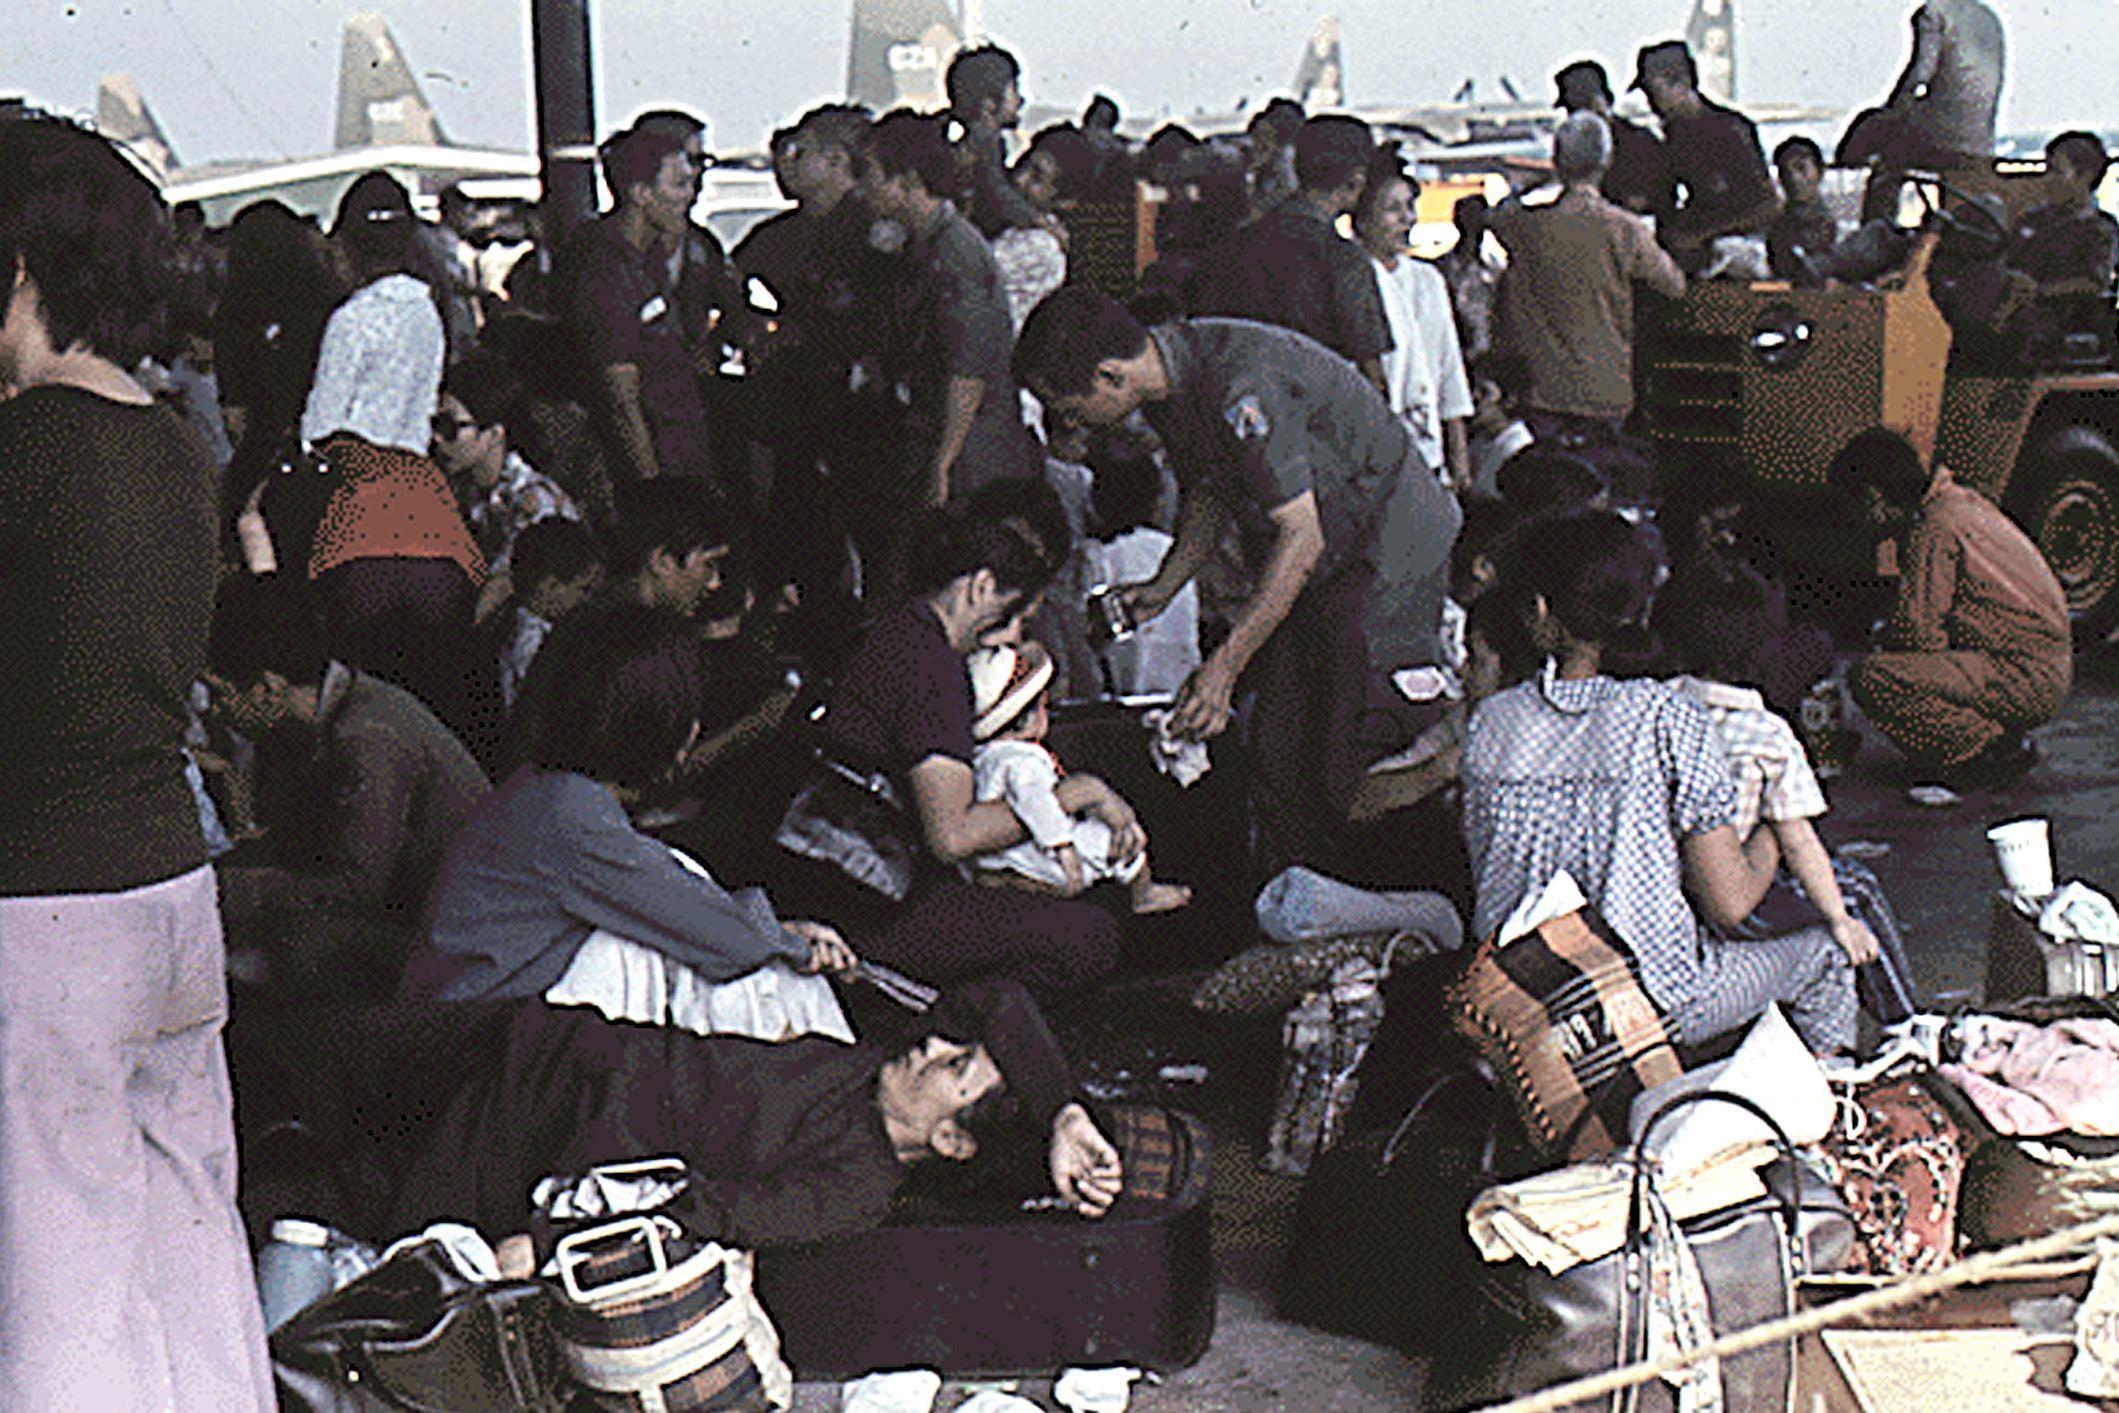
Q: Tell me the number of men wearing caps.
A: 2